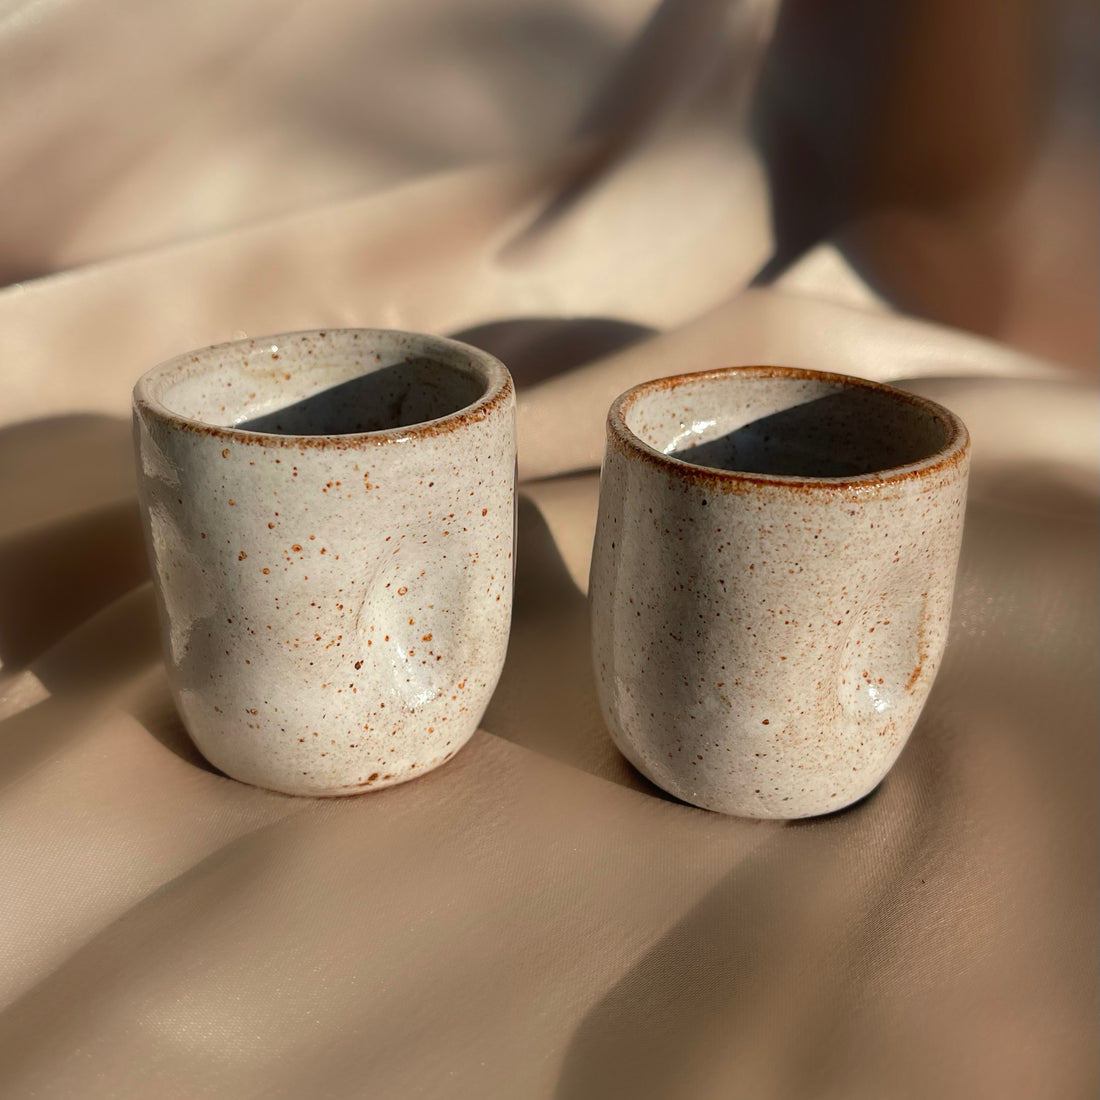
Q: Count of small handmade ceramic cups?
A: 2